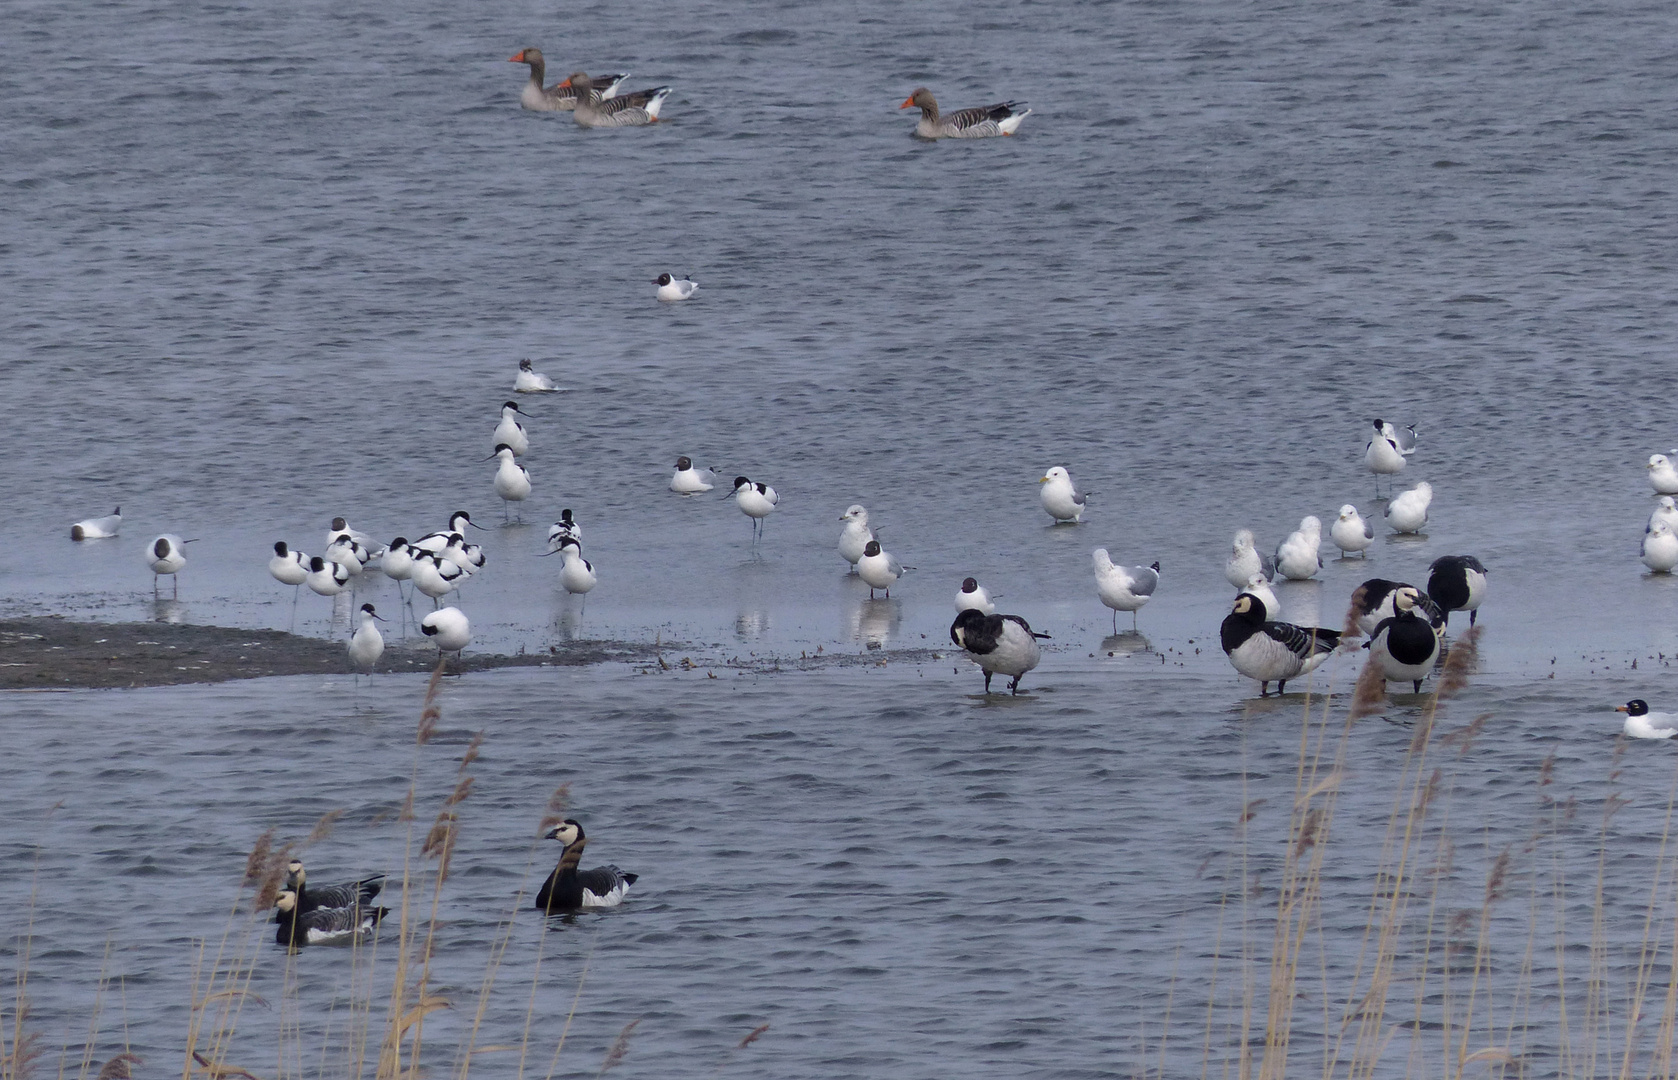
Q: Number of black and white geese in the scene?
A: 8